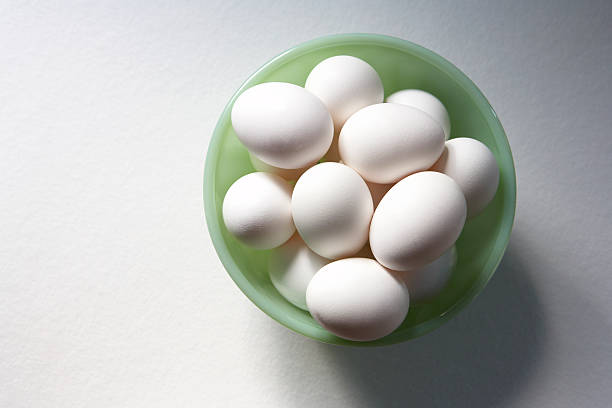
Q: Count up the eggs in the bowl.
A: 12